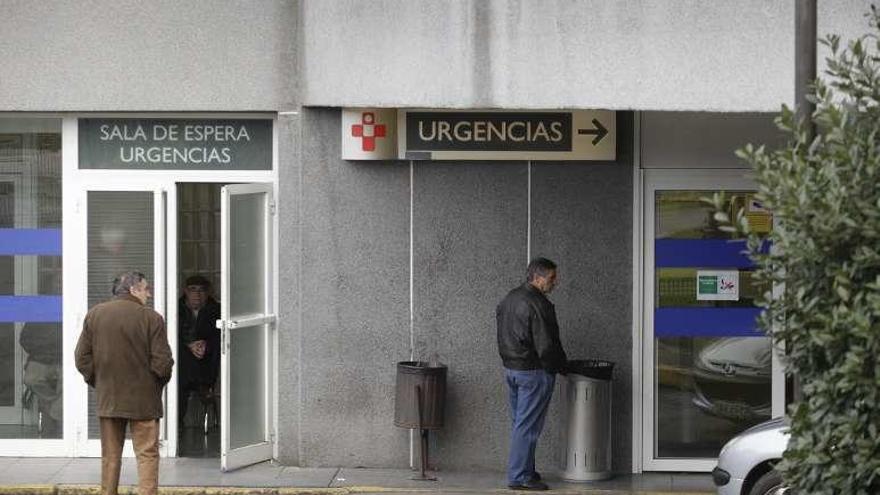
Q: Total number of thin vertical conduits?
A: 2